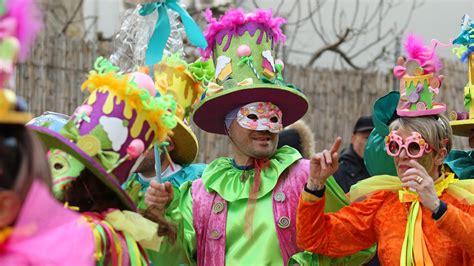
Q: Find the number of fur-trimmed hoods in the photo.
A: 1